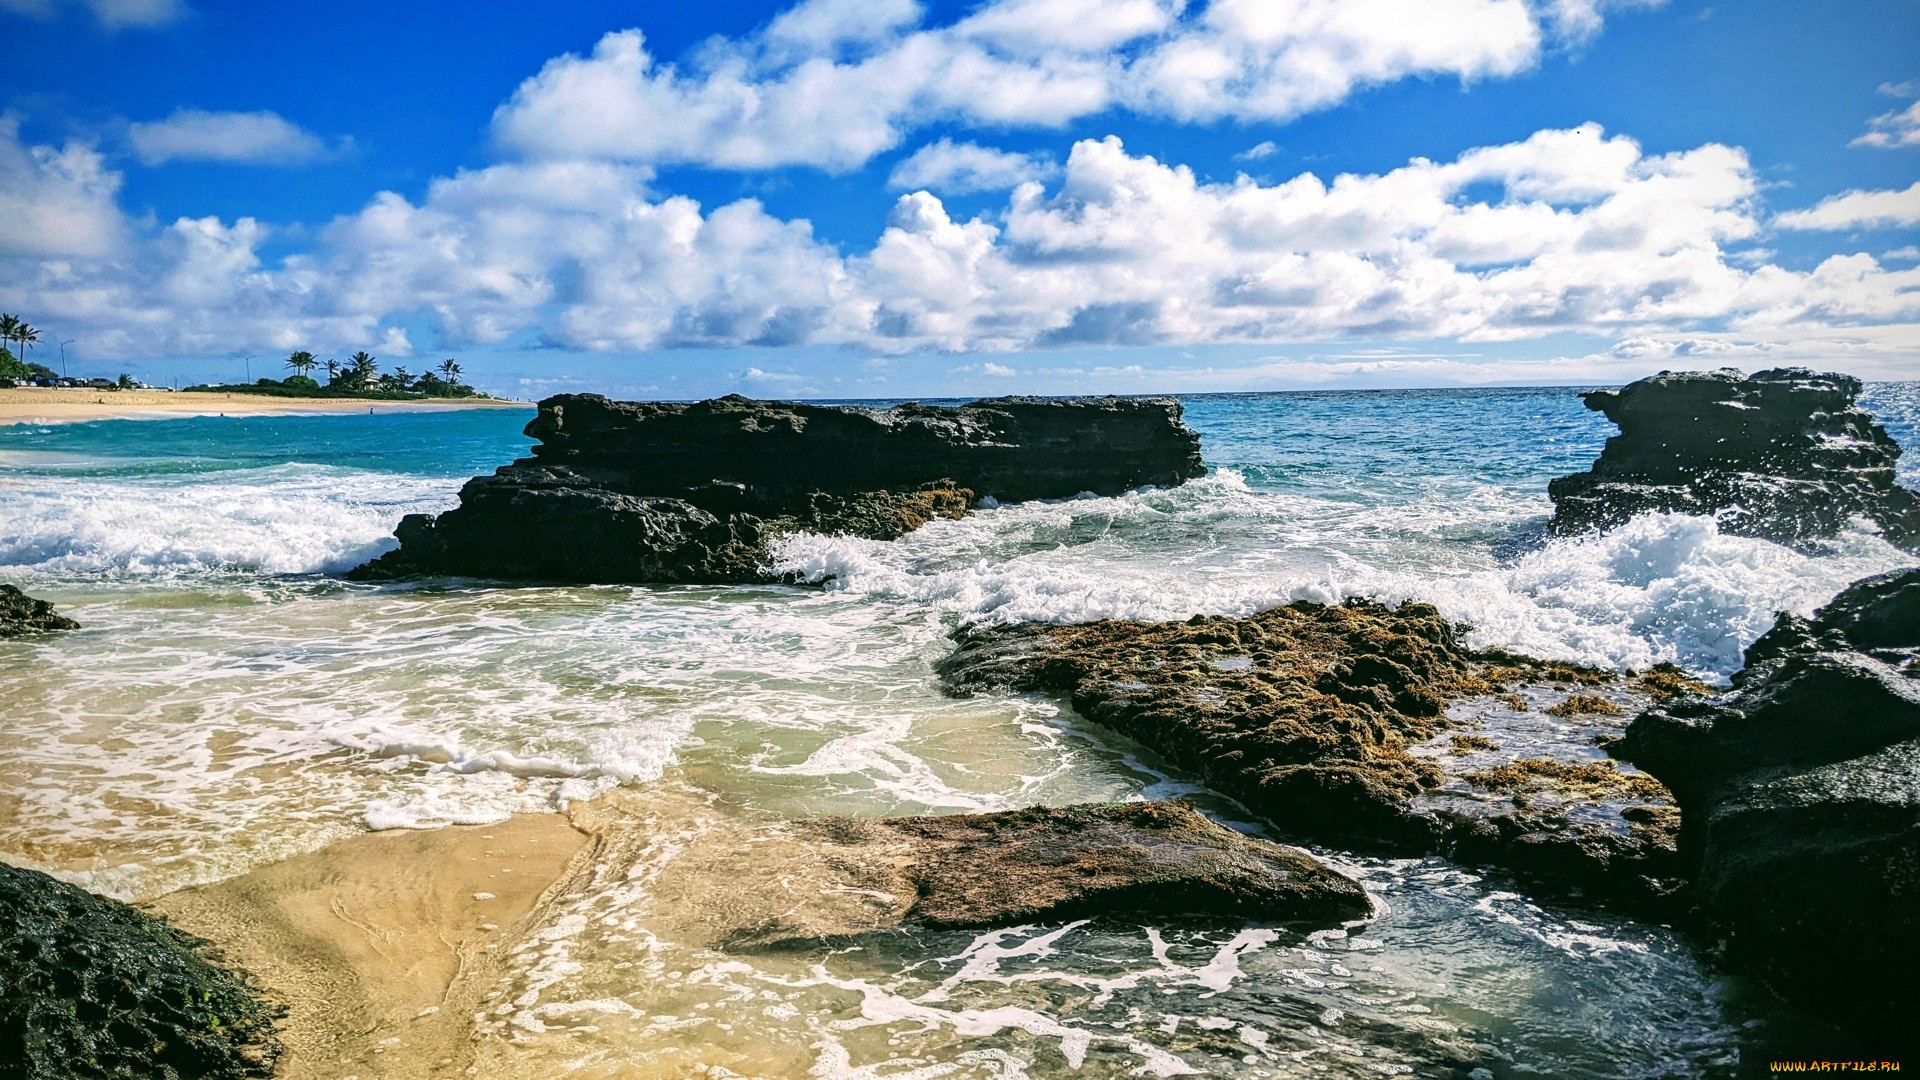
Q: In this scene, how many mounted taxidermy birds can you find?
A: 0